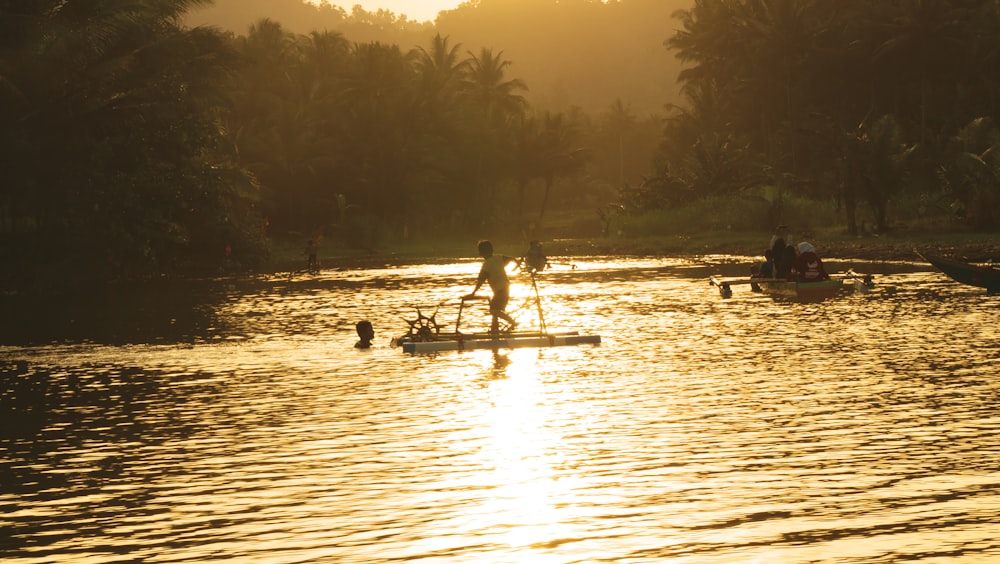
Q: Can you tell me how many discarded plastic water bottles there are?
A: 0